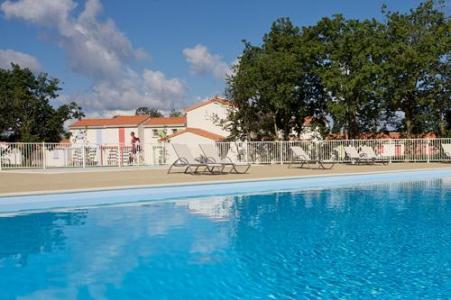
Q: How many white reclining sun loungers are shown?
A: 6